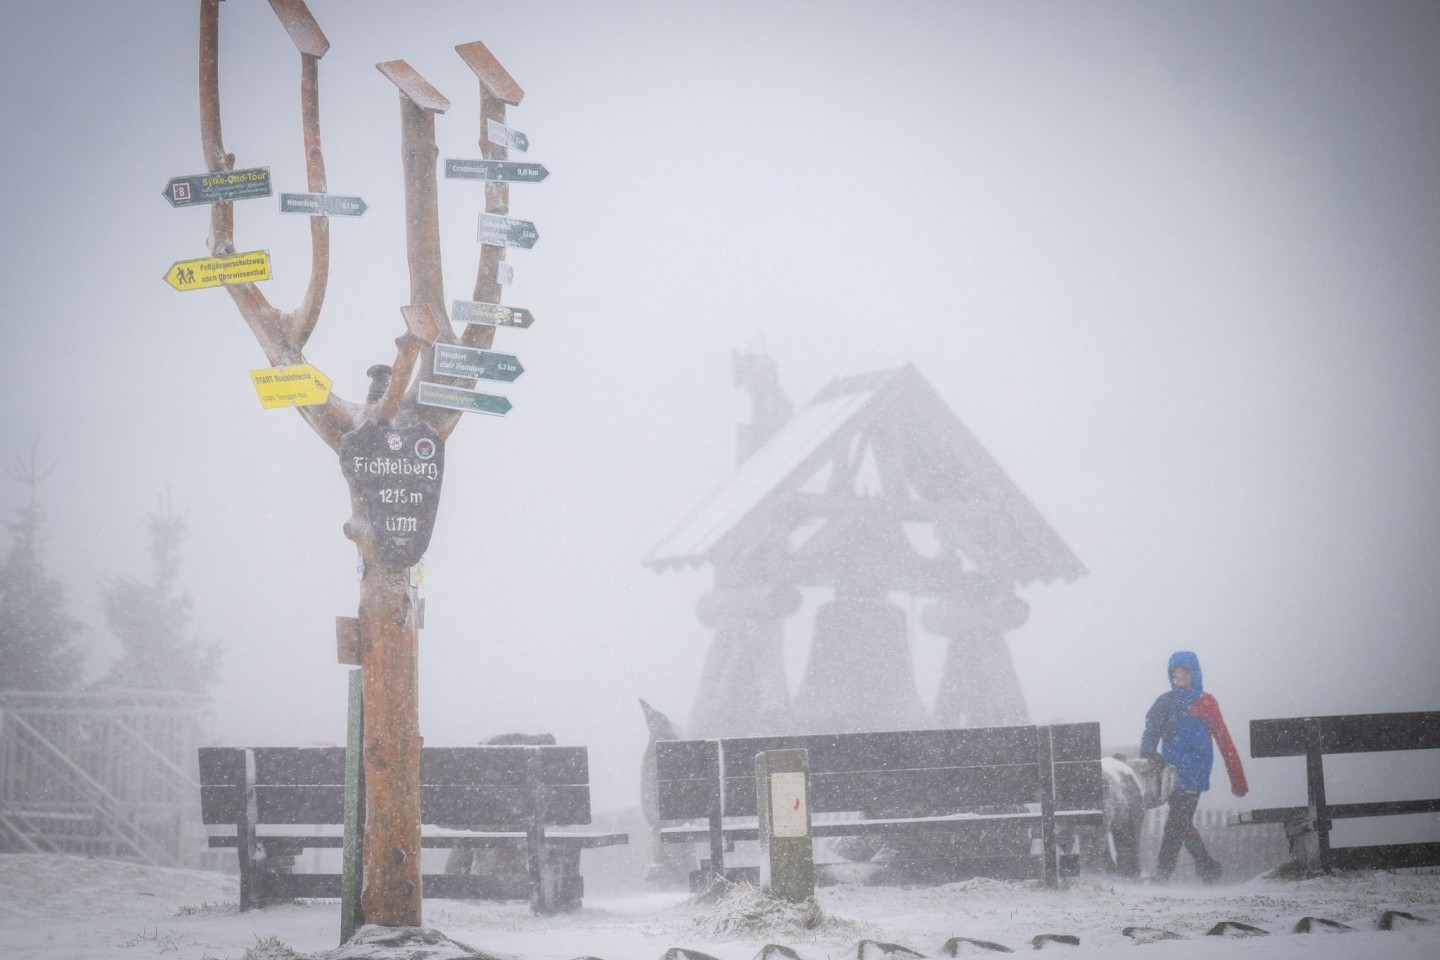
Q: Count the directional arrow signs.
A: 10